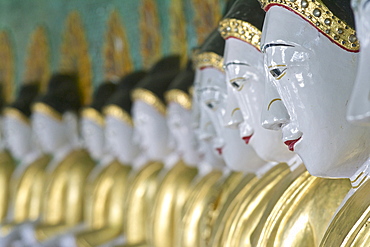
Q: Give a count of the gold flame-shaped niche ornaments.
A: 7